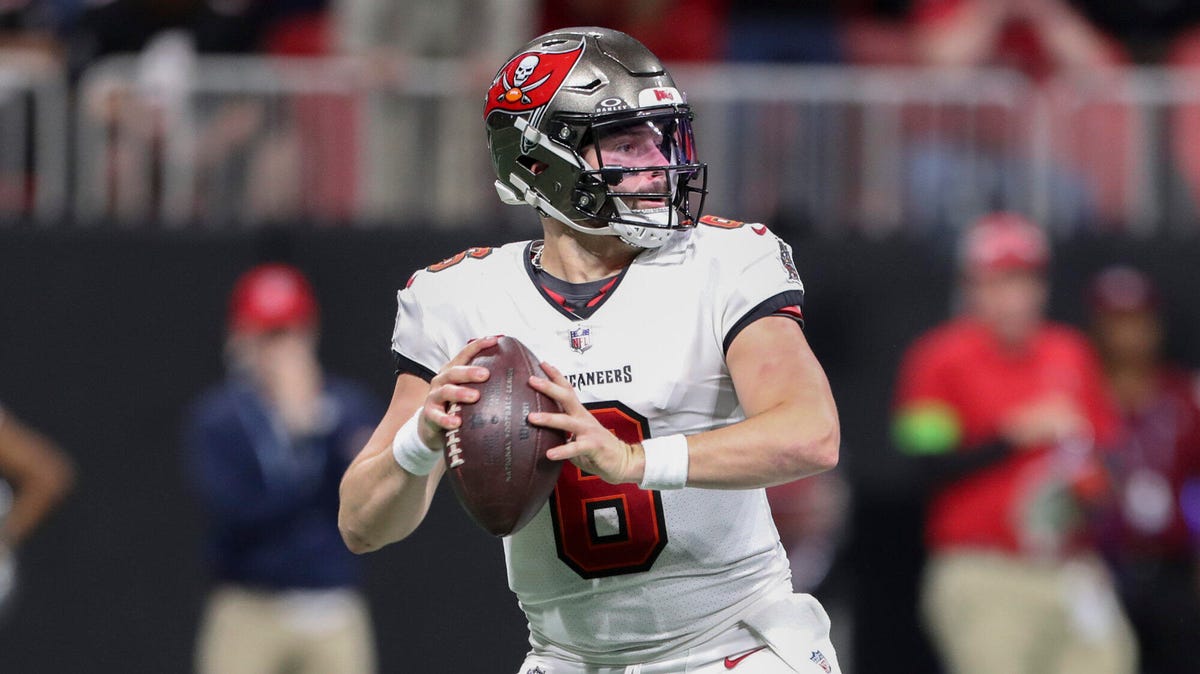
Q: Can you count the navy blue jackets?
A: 1